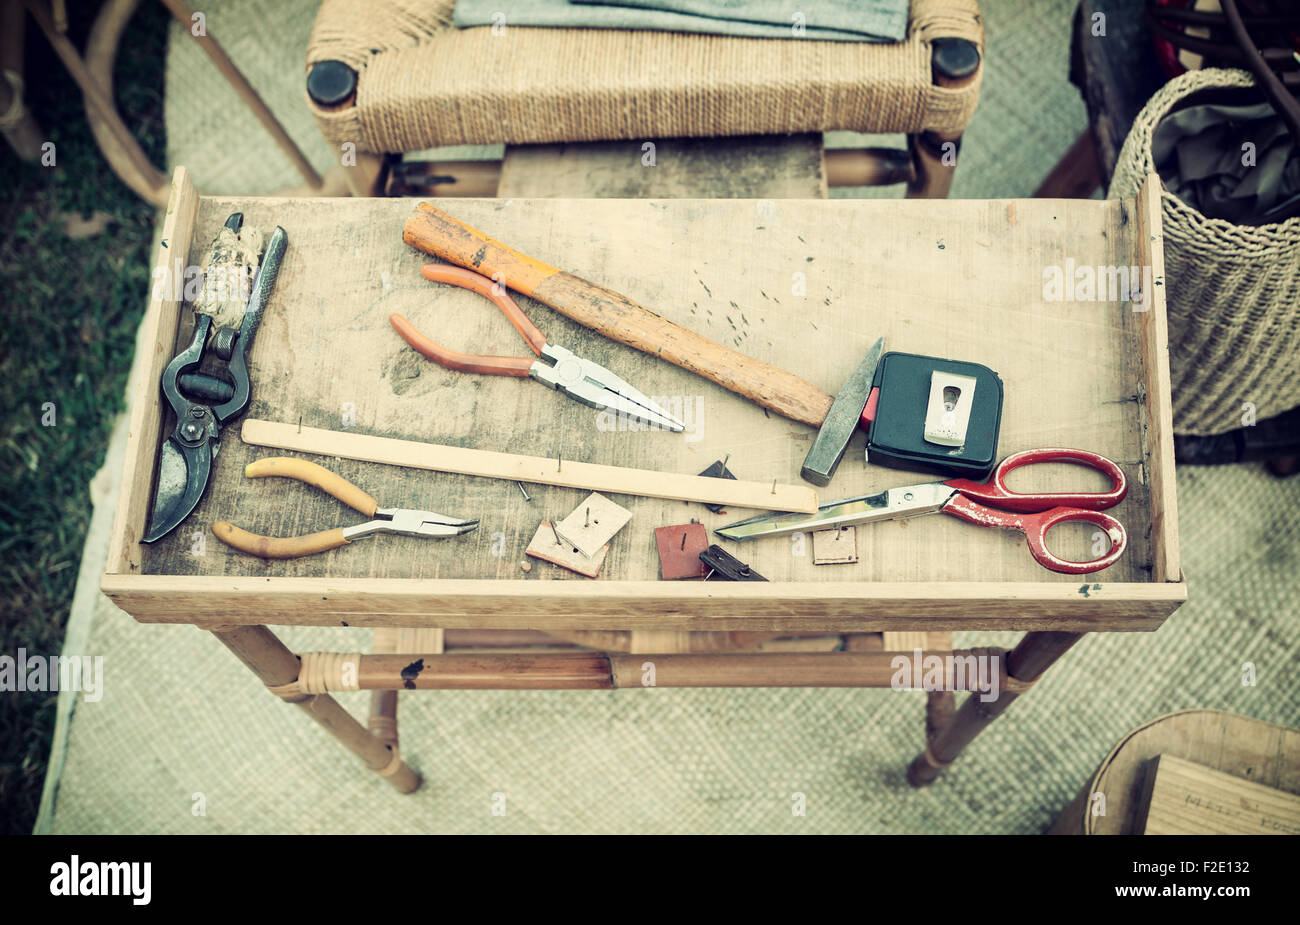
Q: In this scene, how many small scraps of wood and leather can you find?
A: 6